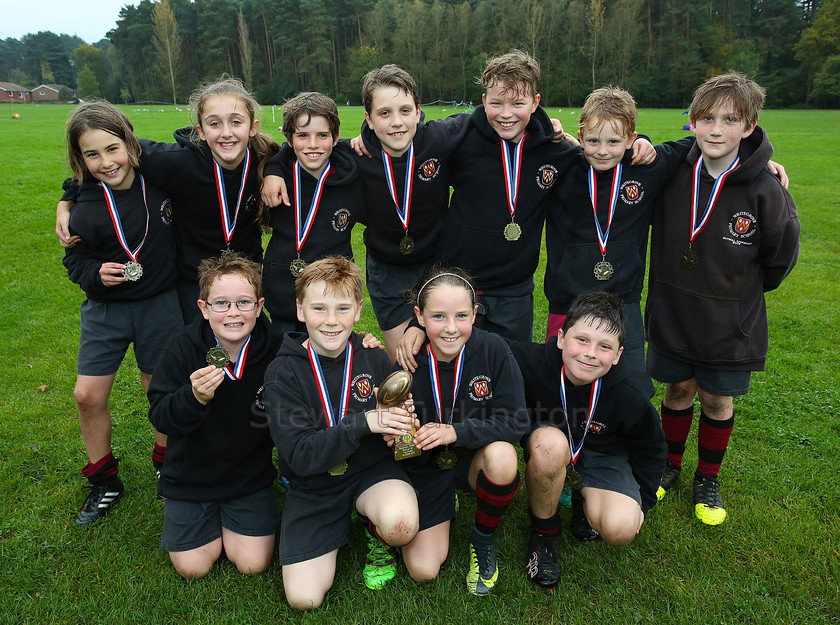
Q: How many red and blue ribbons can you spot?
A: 11